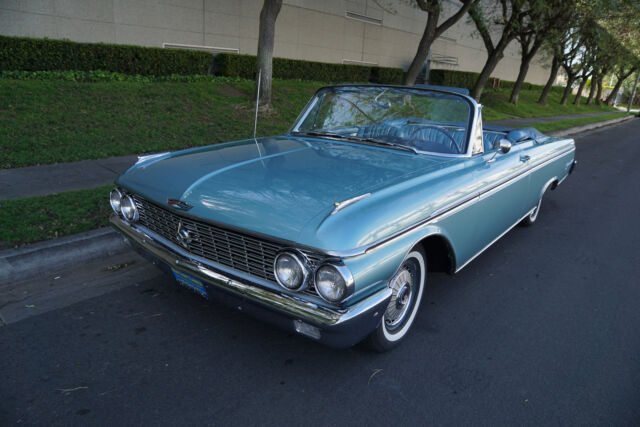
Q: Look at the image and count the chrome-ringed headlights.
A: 4